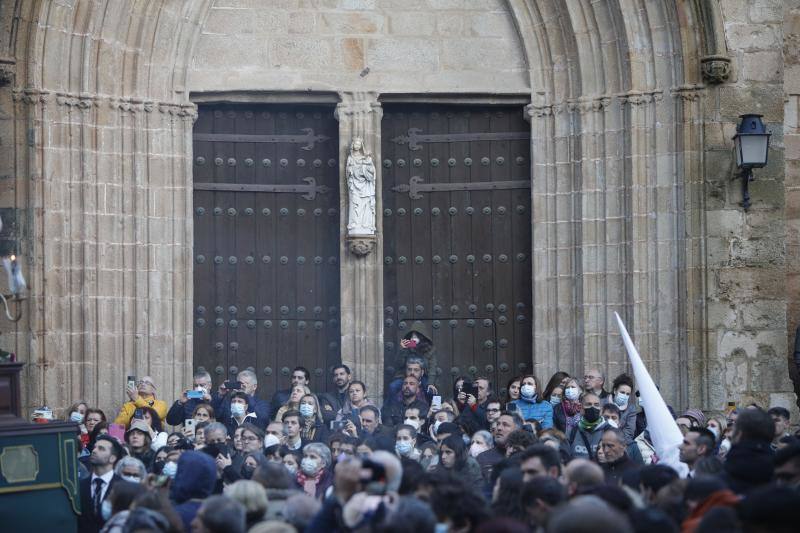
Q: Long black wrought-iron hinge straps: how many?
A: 4